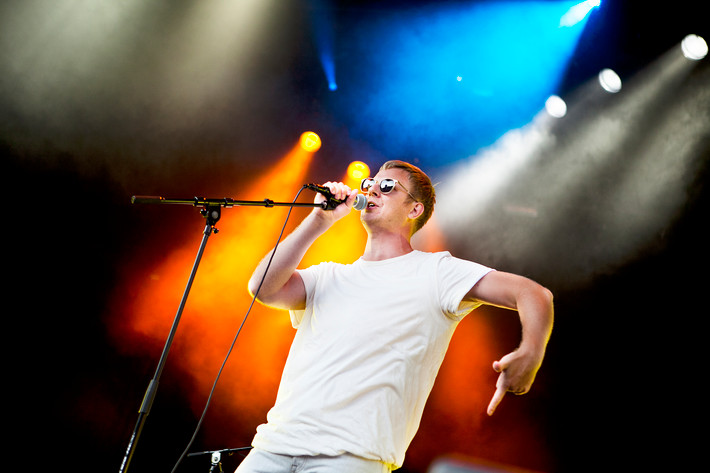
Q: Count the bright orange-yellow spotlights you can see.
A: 2